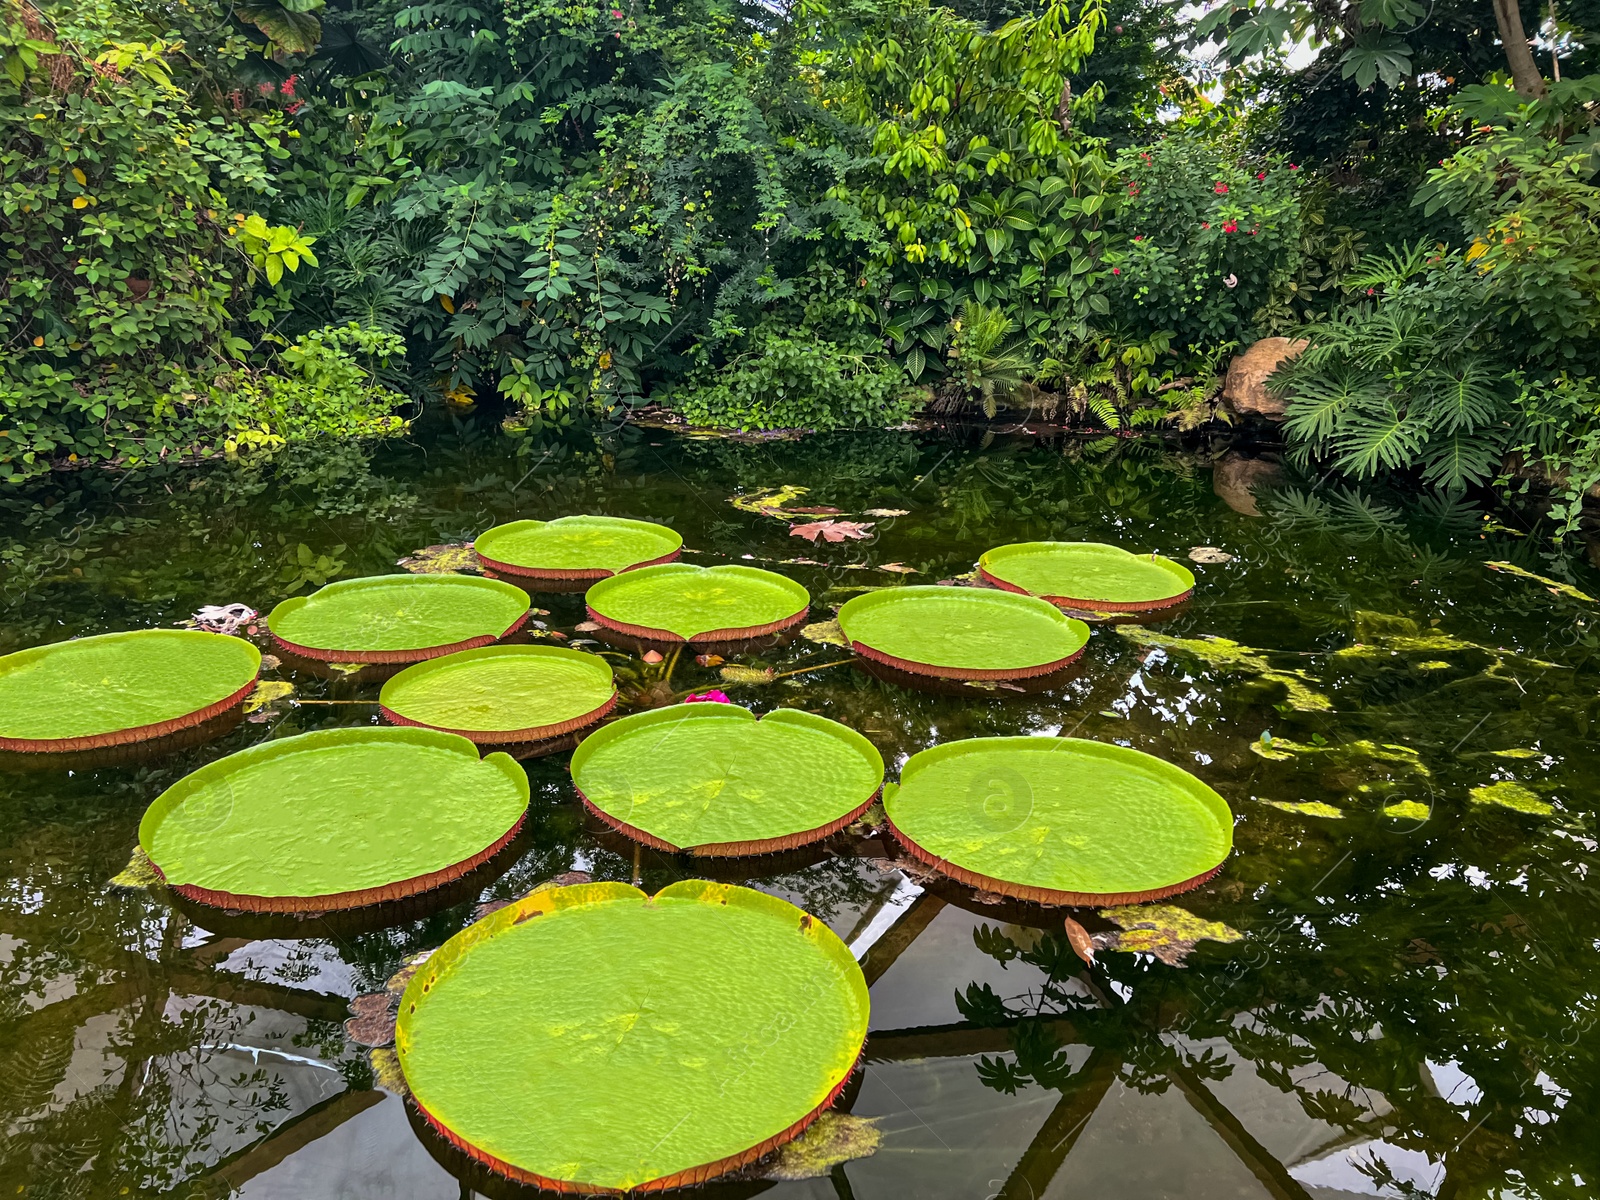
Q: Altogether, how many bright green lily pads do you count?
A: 11